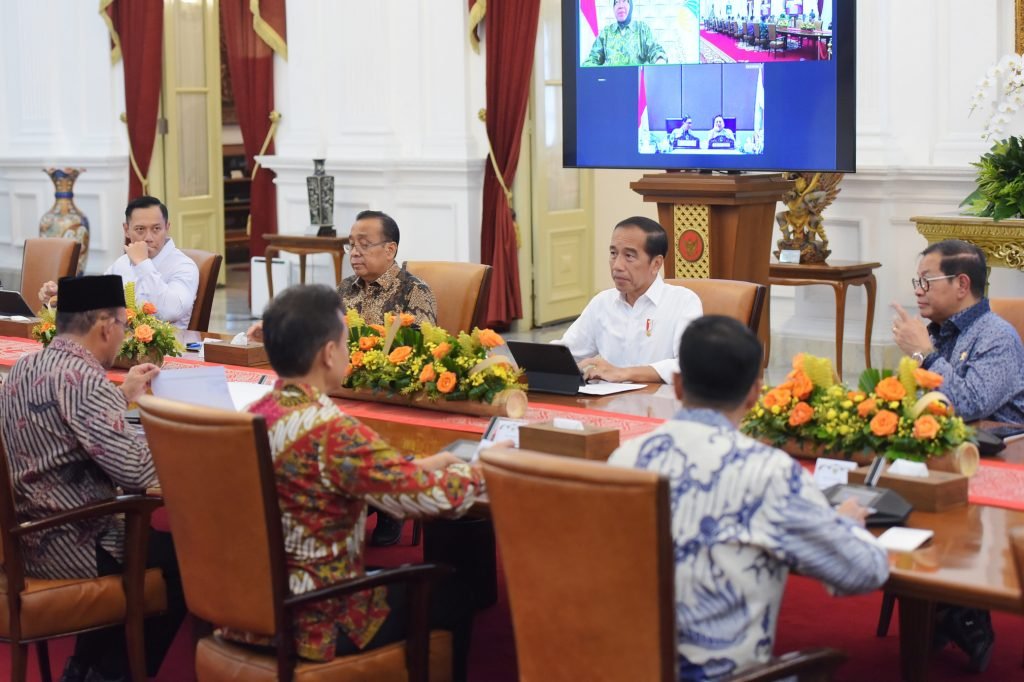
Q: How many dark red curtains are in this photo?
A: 3